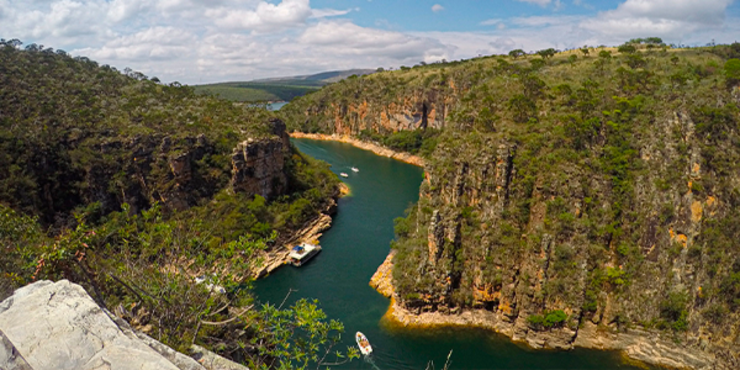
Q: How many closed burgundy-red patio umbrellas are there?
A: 0